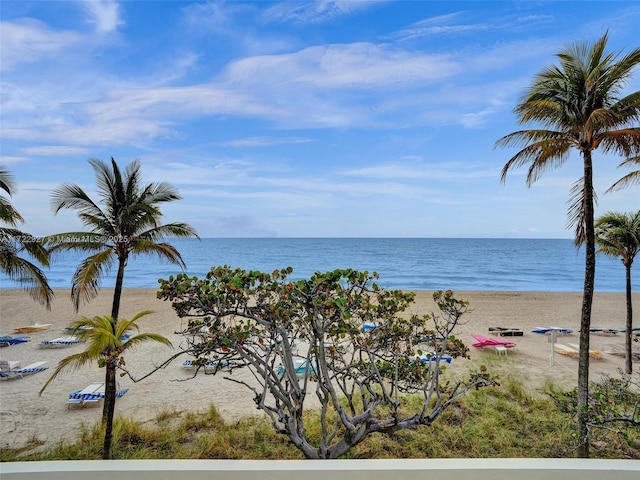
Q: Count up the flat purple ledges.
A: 0